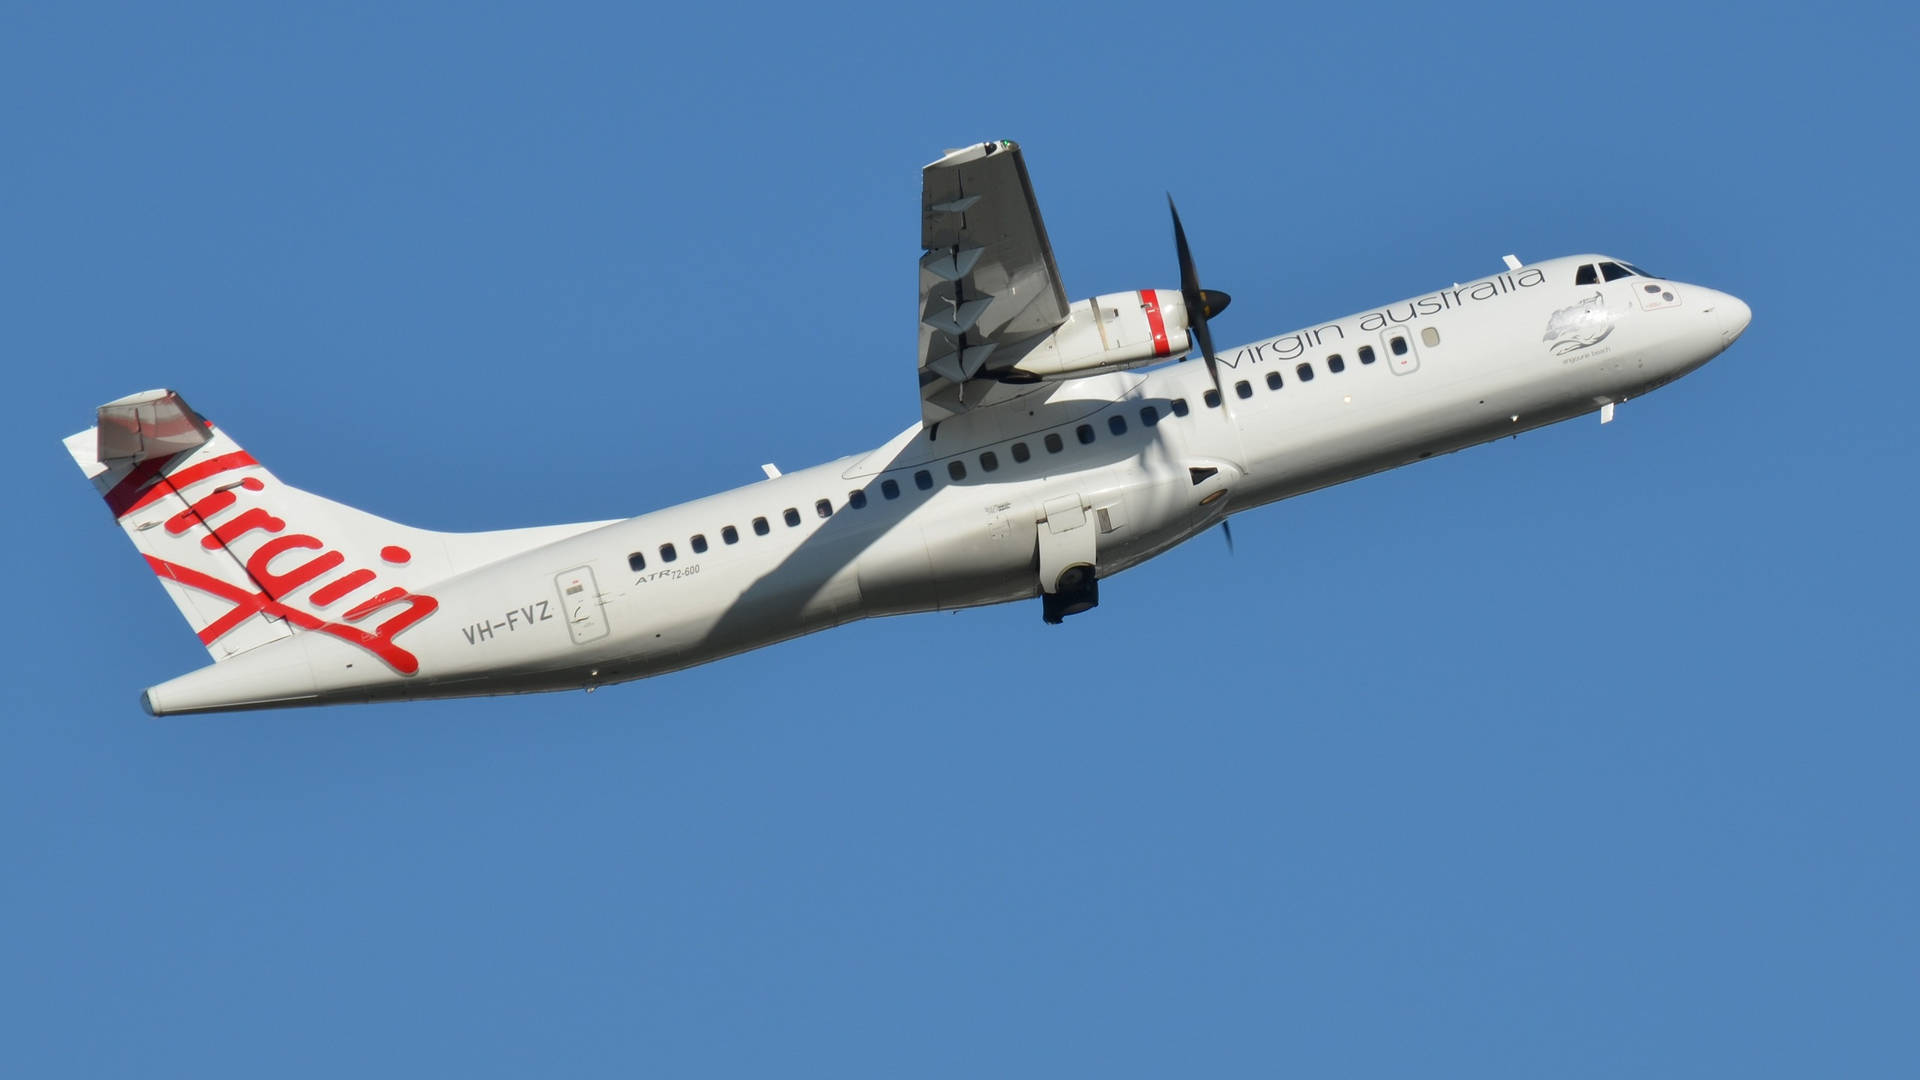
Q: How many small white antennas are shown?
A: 3